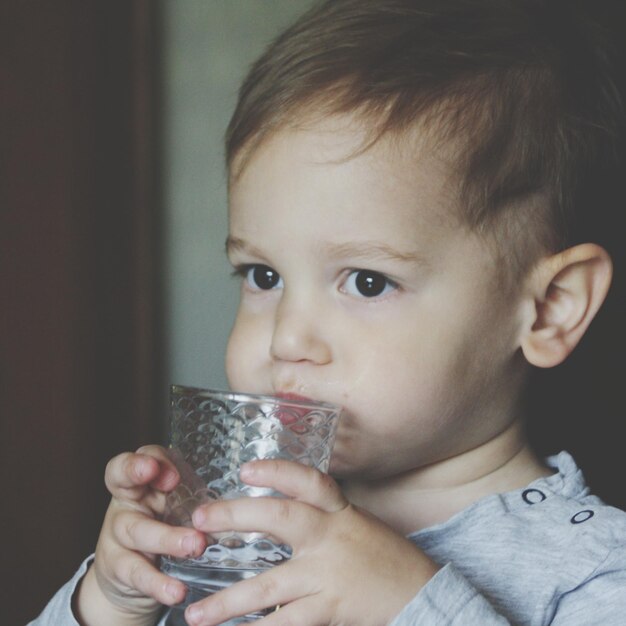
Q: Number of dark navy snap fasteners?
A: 2